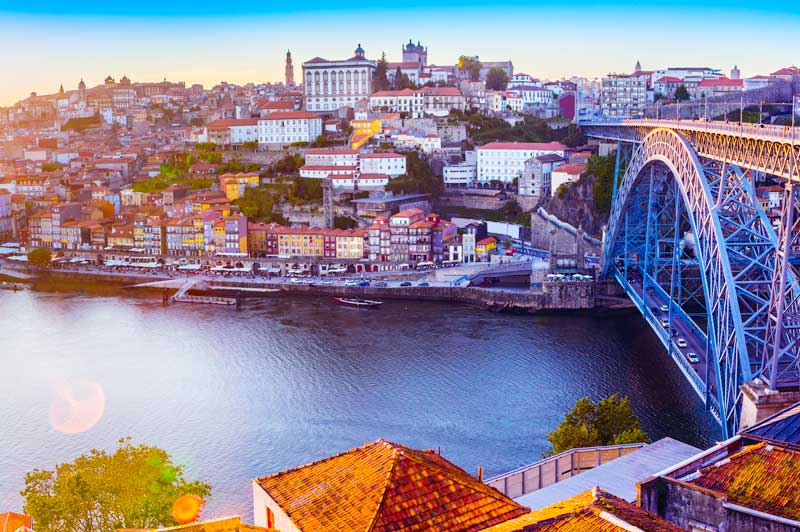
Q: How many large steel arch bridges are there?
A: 1